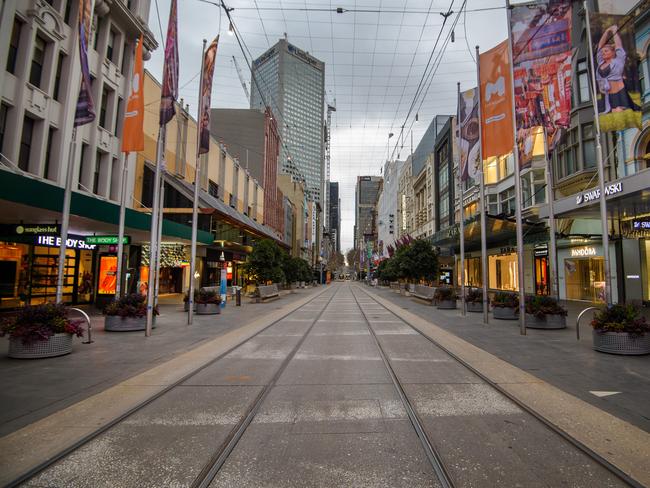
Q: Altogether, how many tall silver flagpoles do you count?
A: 10